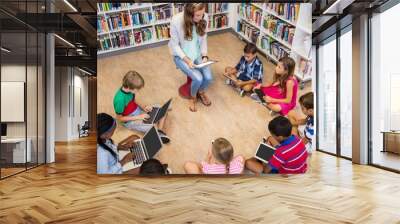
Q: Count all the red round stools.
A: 1